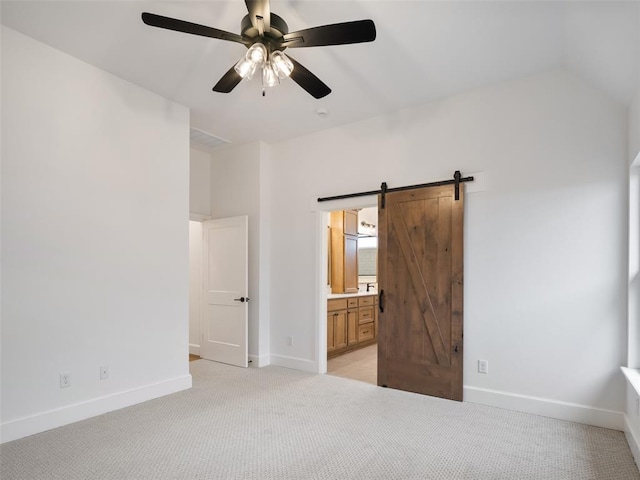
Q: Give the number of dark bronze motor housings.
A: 1